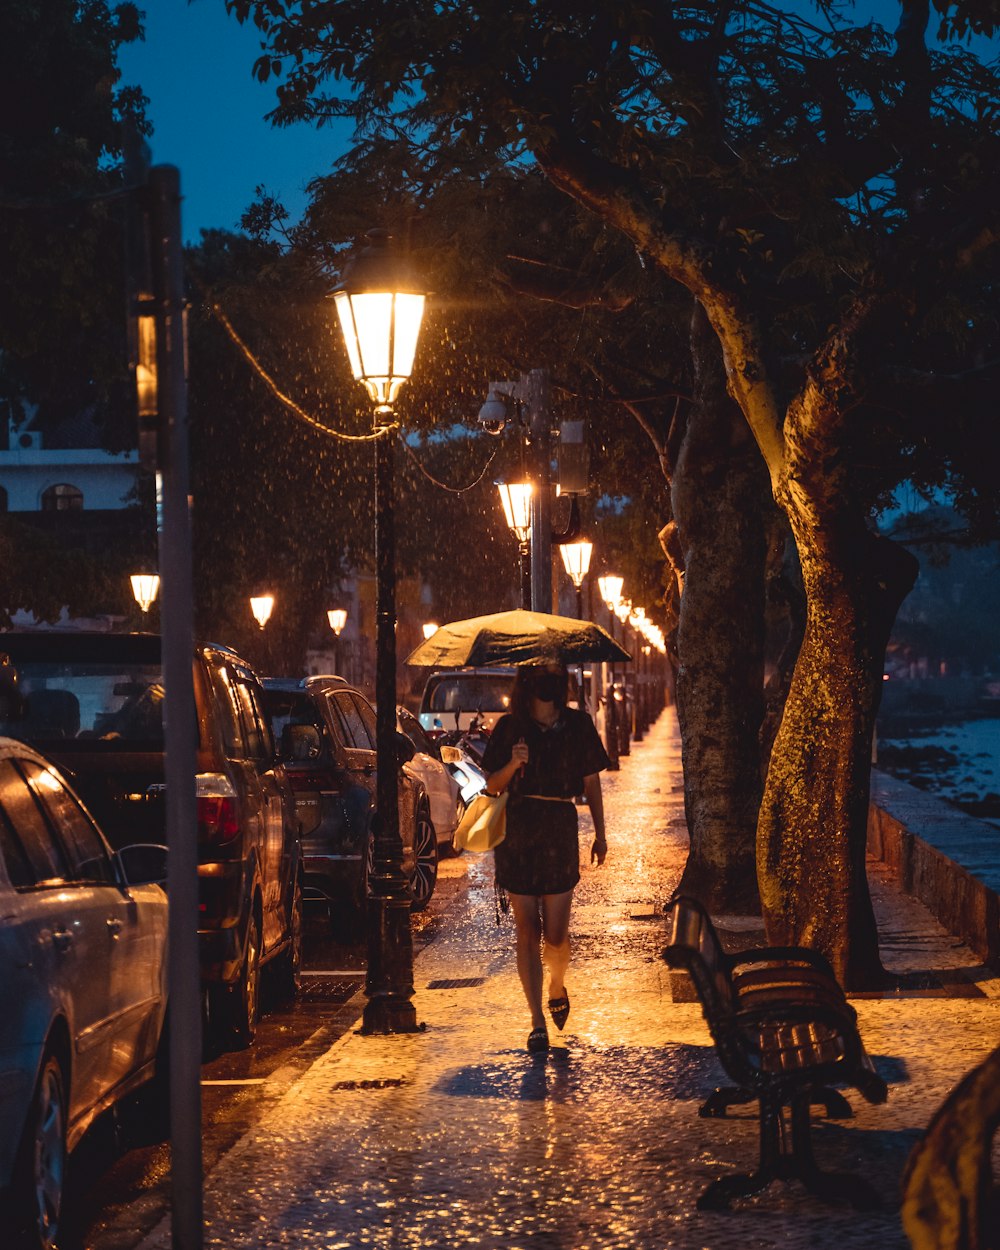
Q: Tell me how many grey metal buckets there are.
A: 0